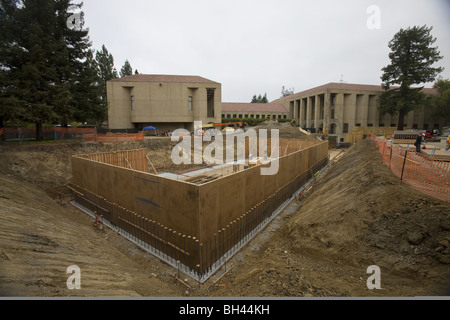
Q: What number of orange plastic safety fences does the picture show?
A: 2